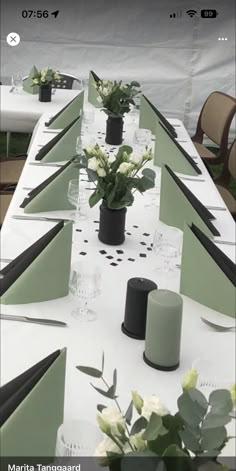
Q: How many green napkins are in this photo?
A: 11